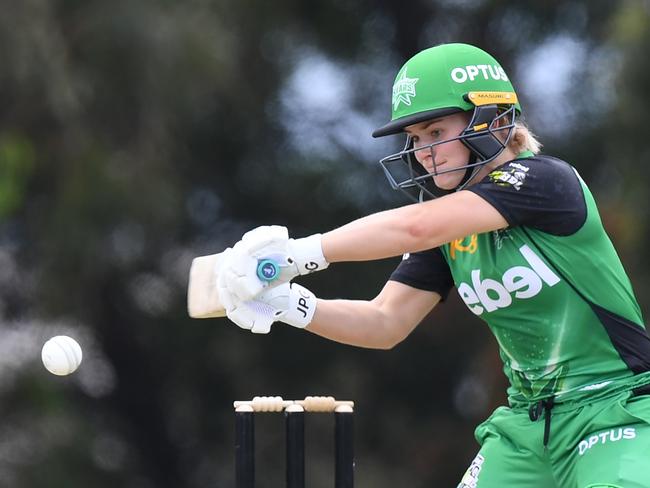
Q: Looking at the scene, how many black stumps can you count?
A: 3